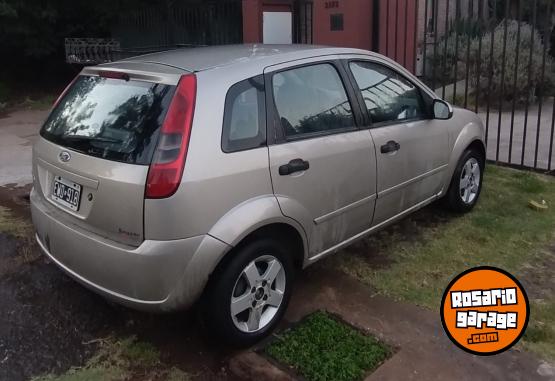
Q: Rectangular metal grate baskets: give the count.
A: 1